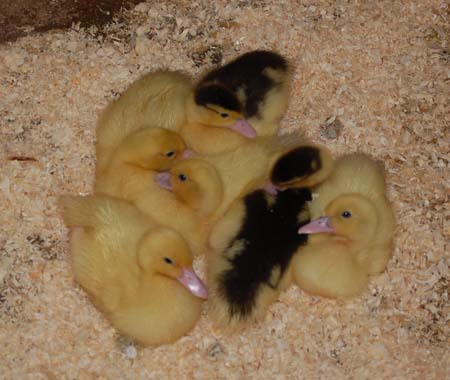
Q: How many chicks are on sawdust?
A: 6